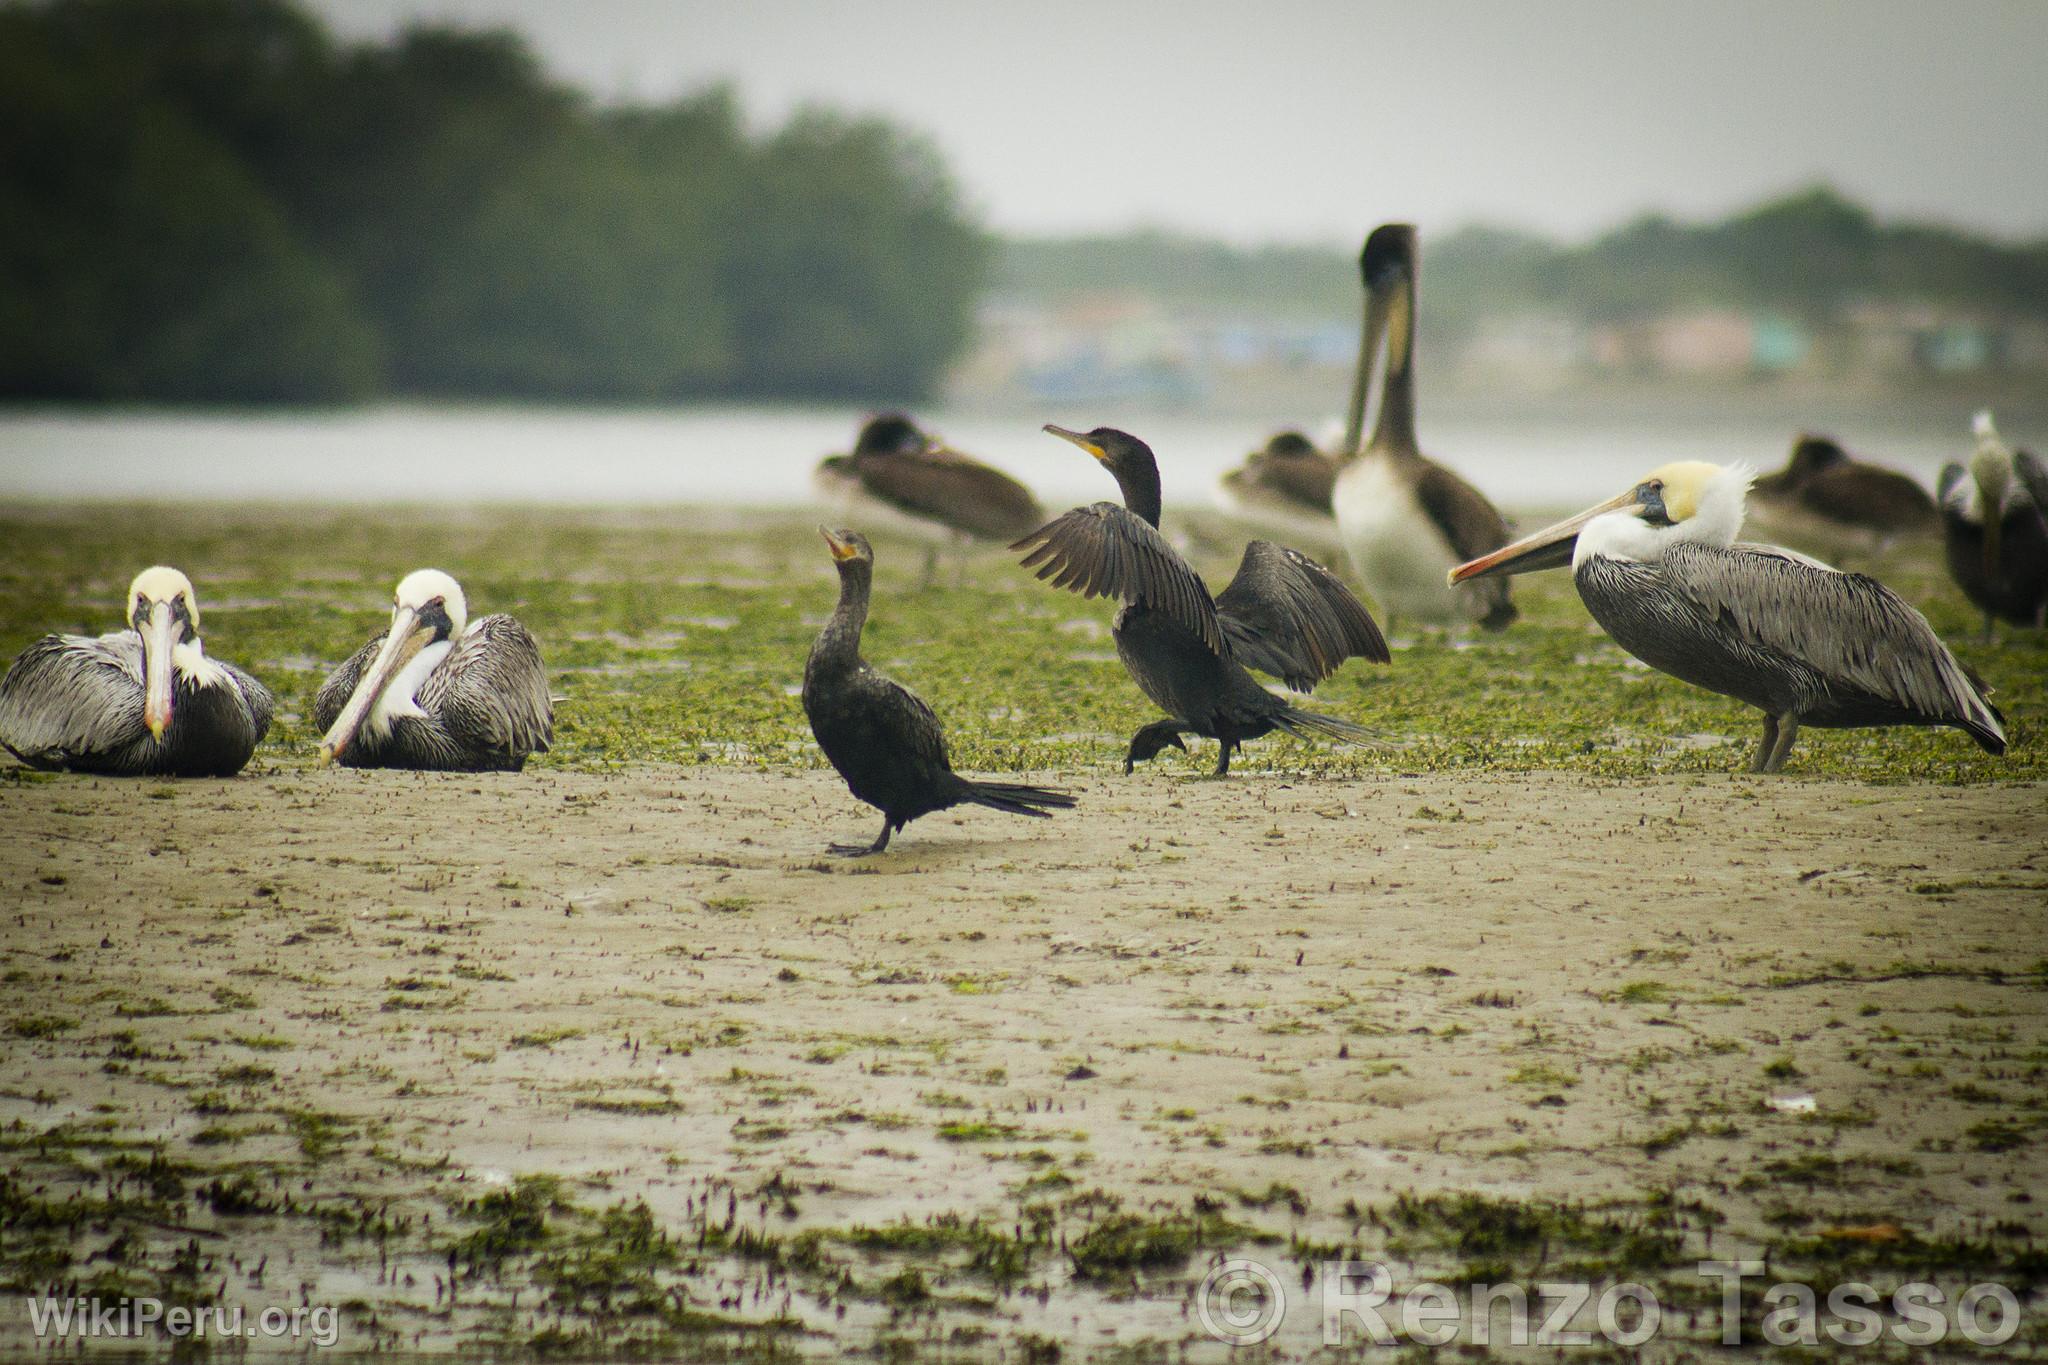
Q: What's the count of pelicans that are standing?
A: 6